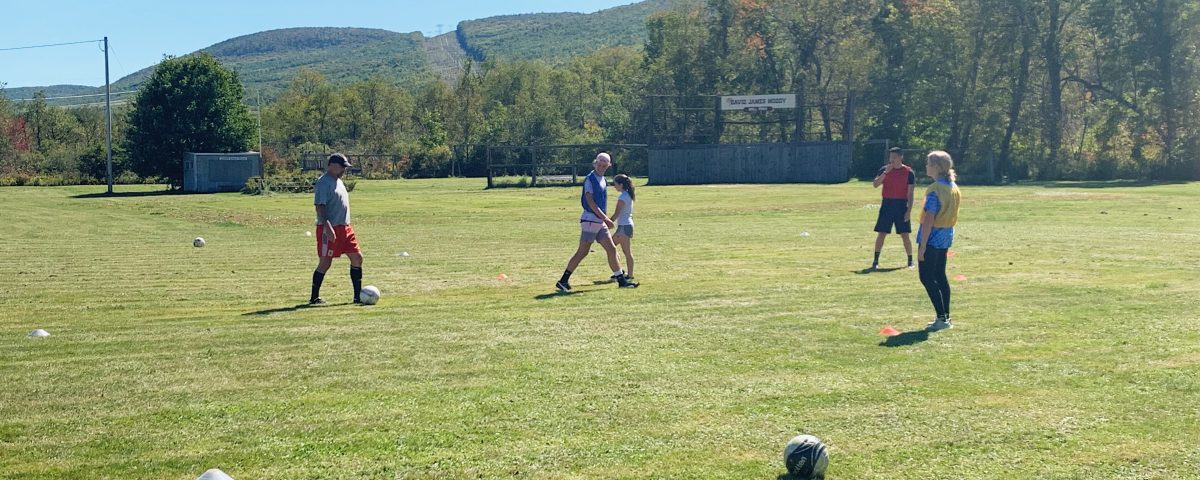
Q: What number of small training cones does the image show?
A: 9